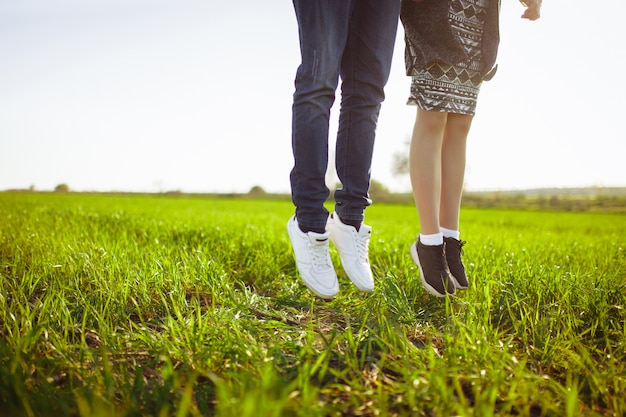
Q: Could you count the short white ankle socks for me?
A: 2